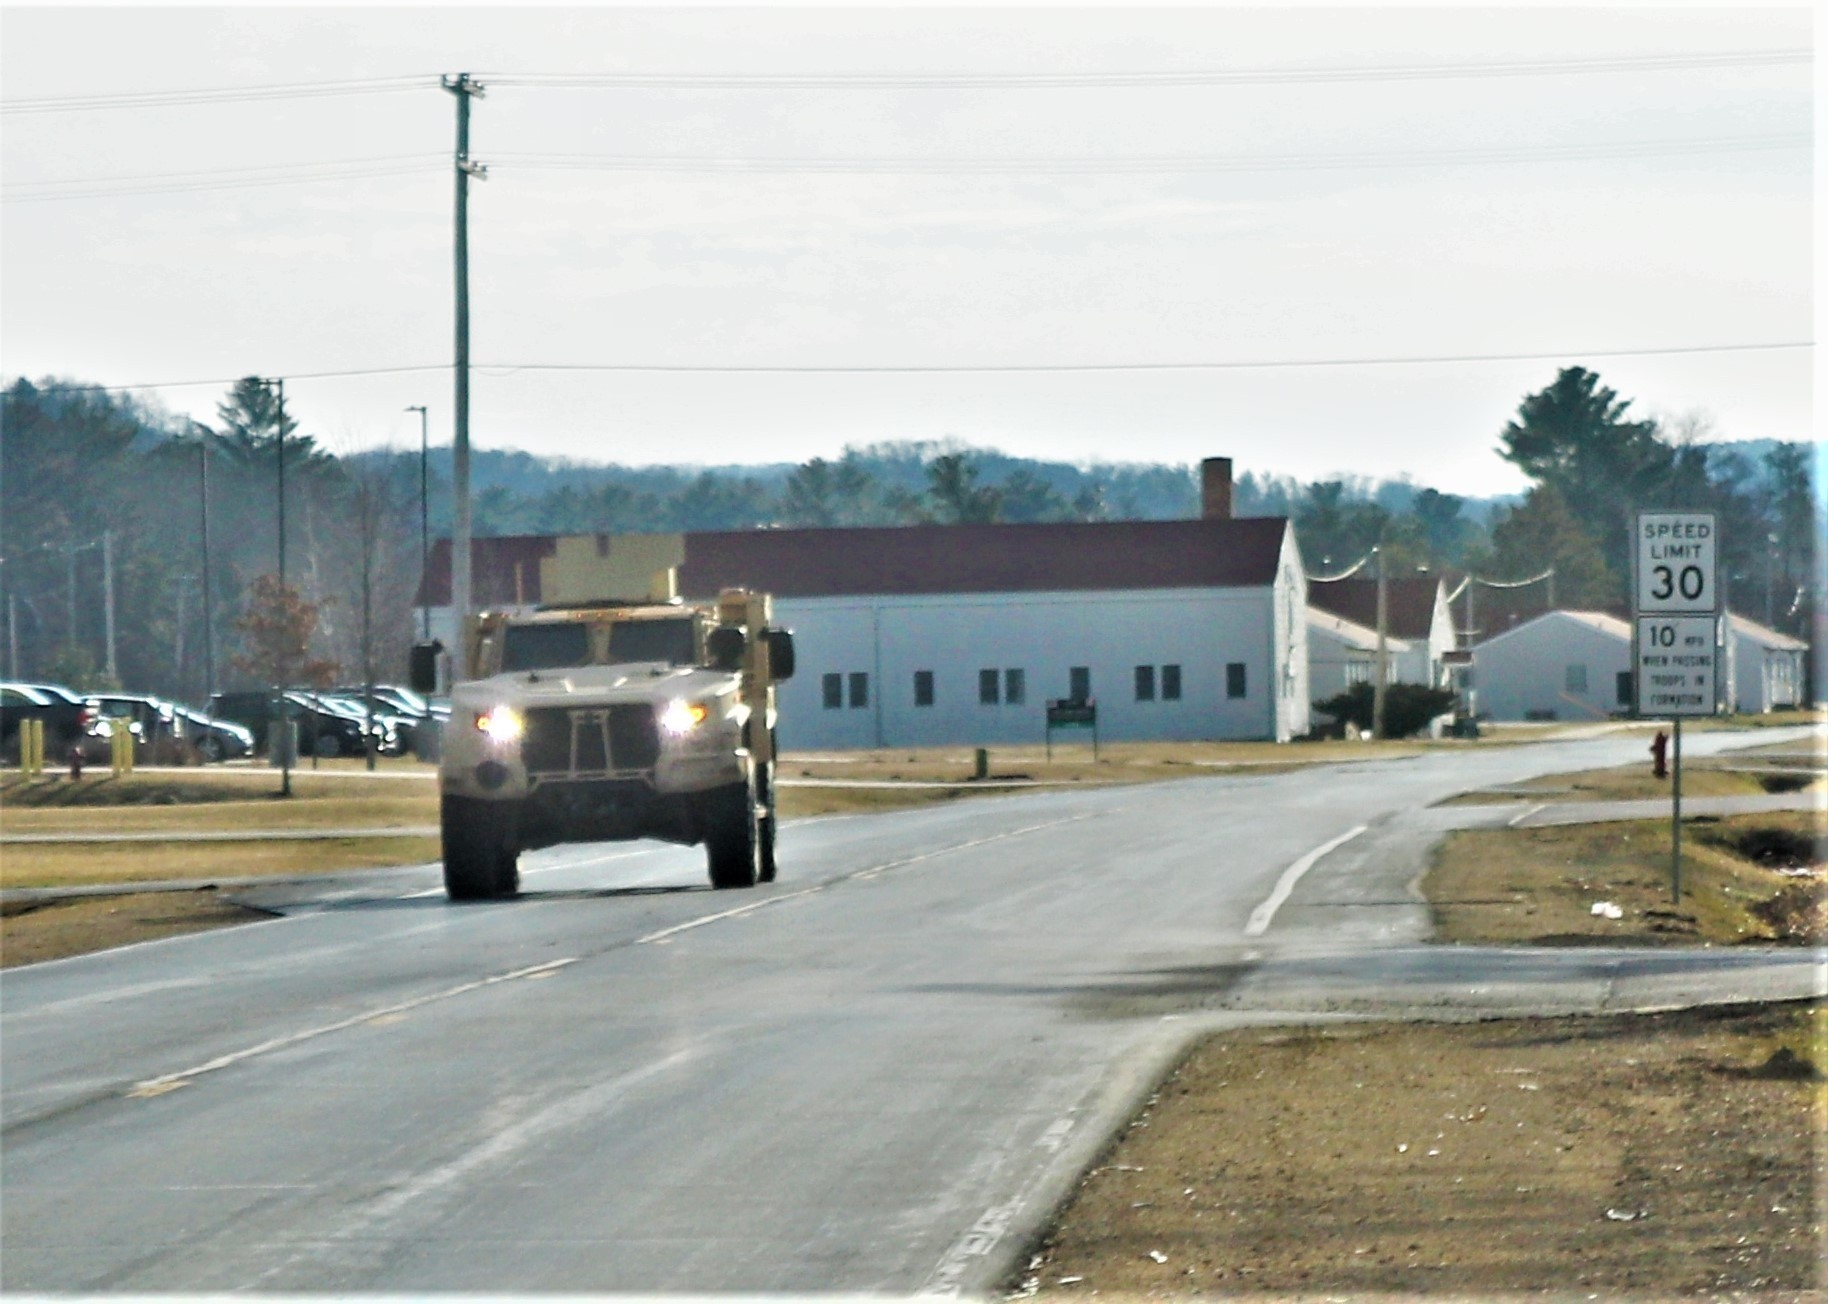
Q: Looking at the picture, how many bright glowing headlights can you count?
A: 2